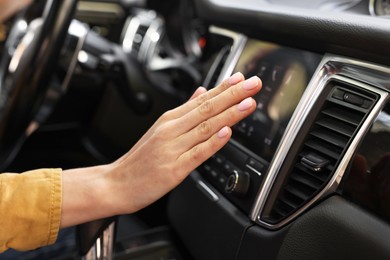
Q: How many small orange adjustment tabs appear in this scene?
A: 0